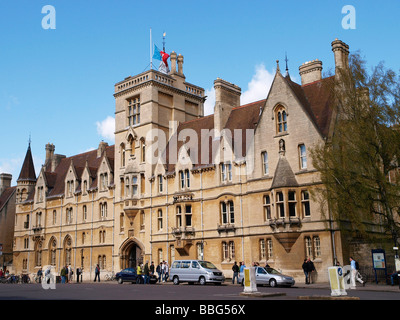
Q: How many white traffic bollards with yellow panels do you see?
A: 2